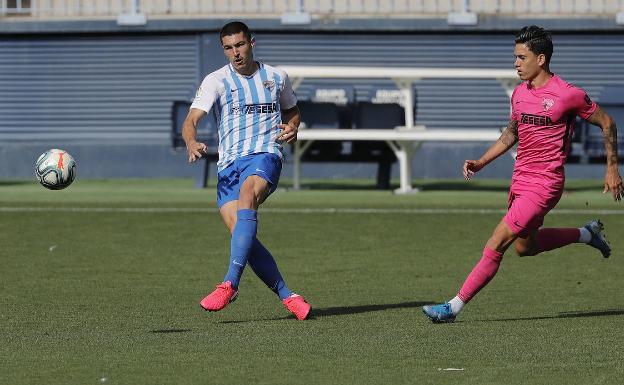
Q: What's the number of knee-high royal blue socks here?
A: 2